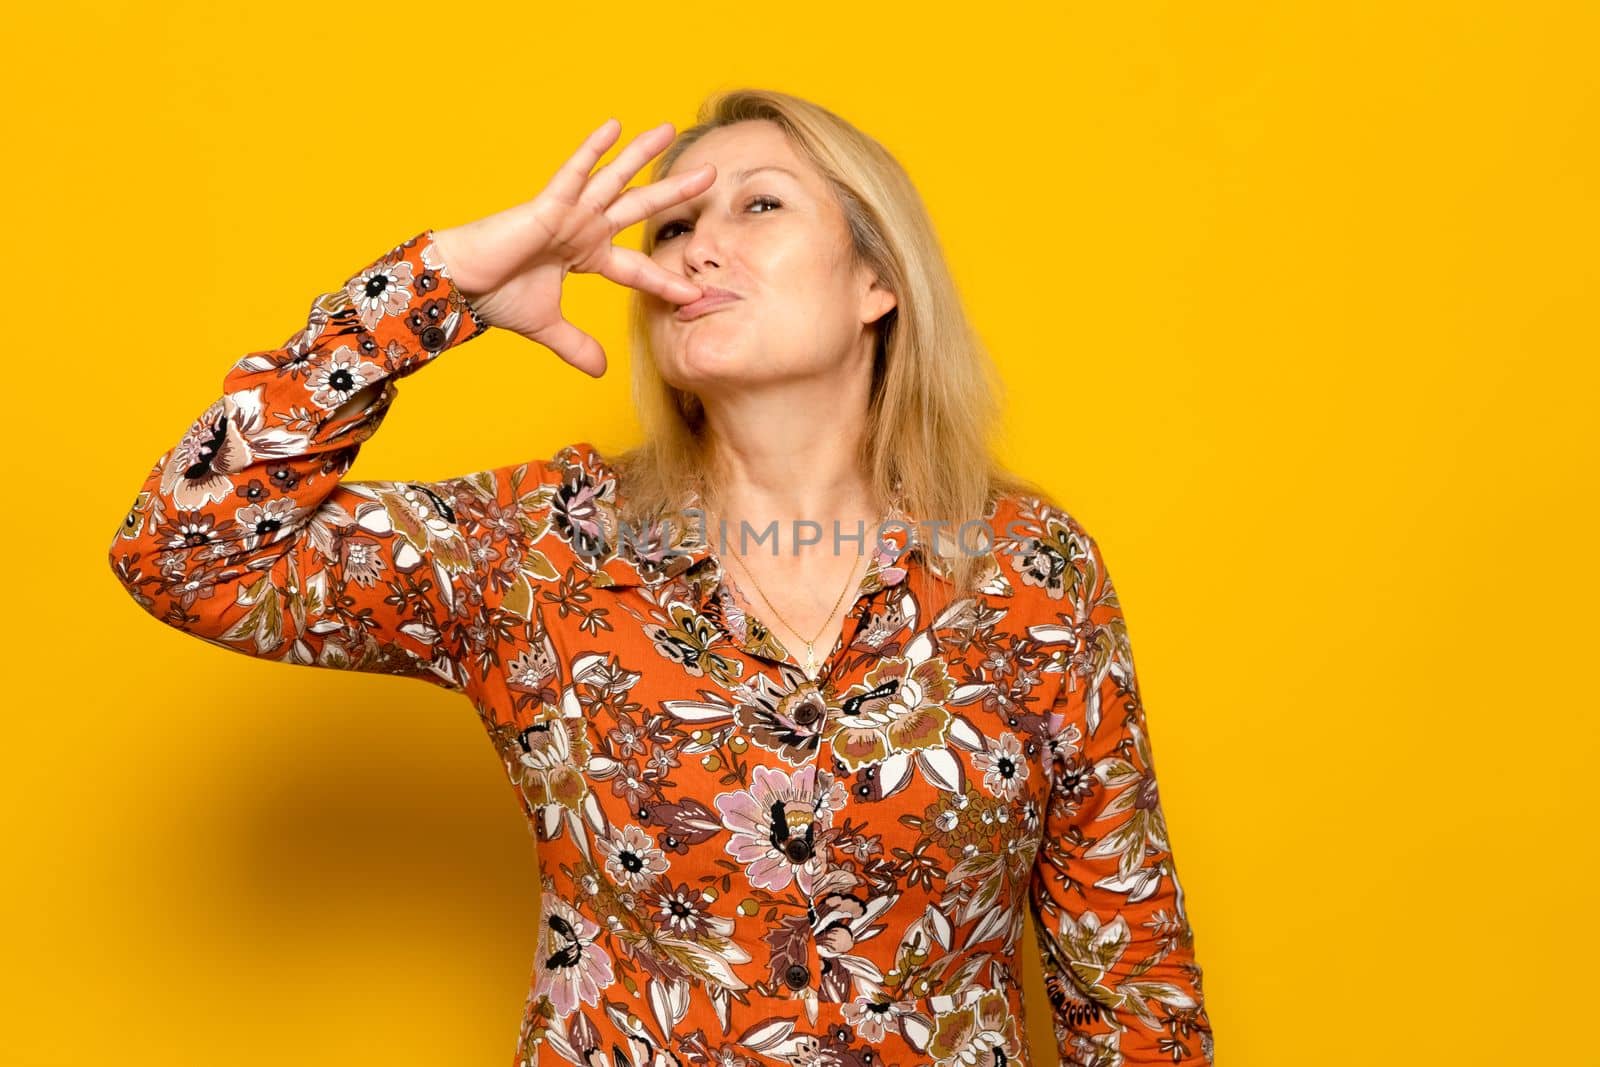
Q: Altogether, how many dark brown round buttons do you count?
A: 4